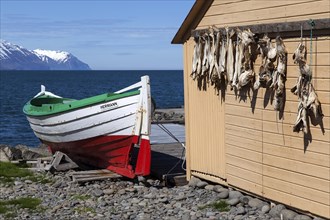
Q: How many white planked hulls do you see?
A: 1